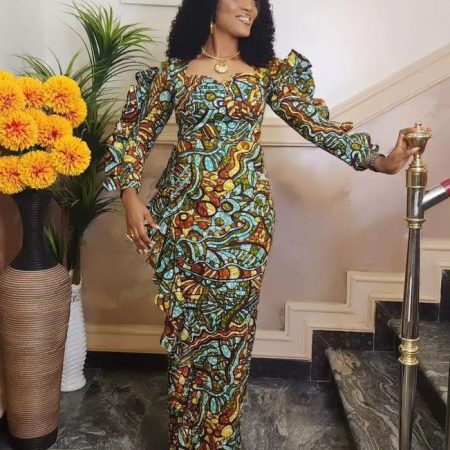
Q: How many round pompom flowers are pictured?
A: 11